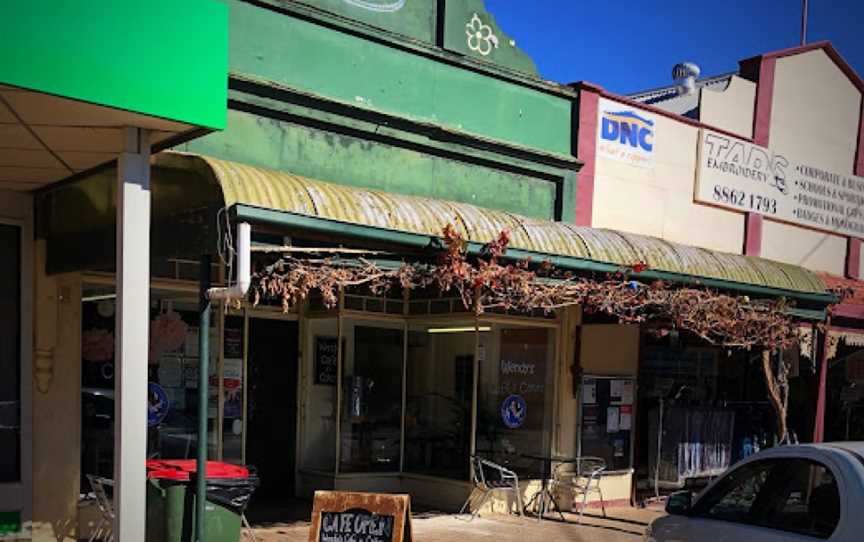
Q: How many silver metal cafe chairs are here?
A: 3